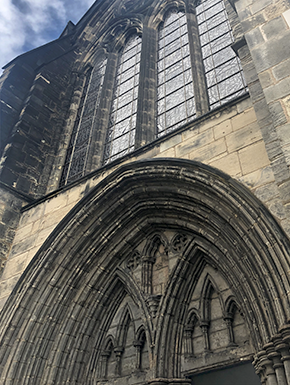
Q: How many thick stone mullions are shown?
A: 3